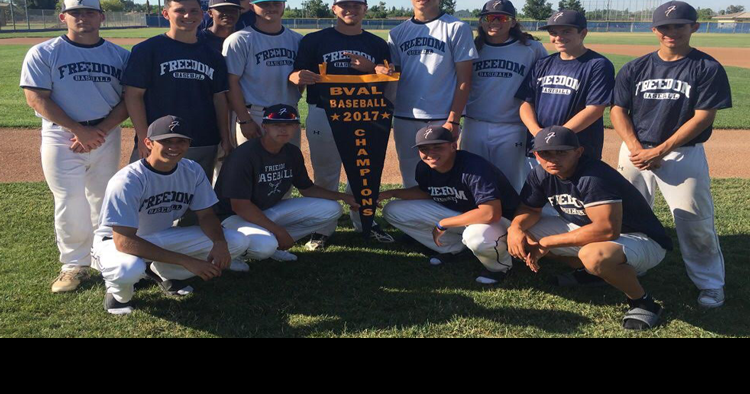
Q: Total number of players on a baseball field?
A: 13